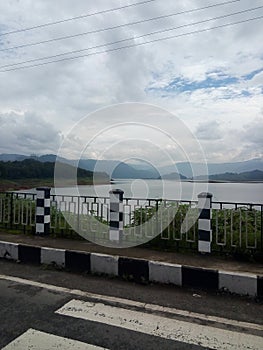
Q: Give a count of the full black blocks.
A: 4